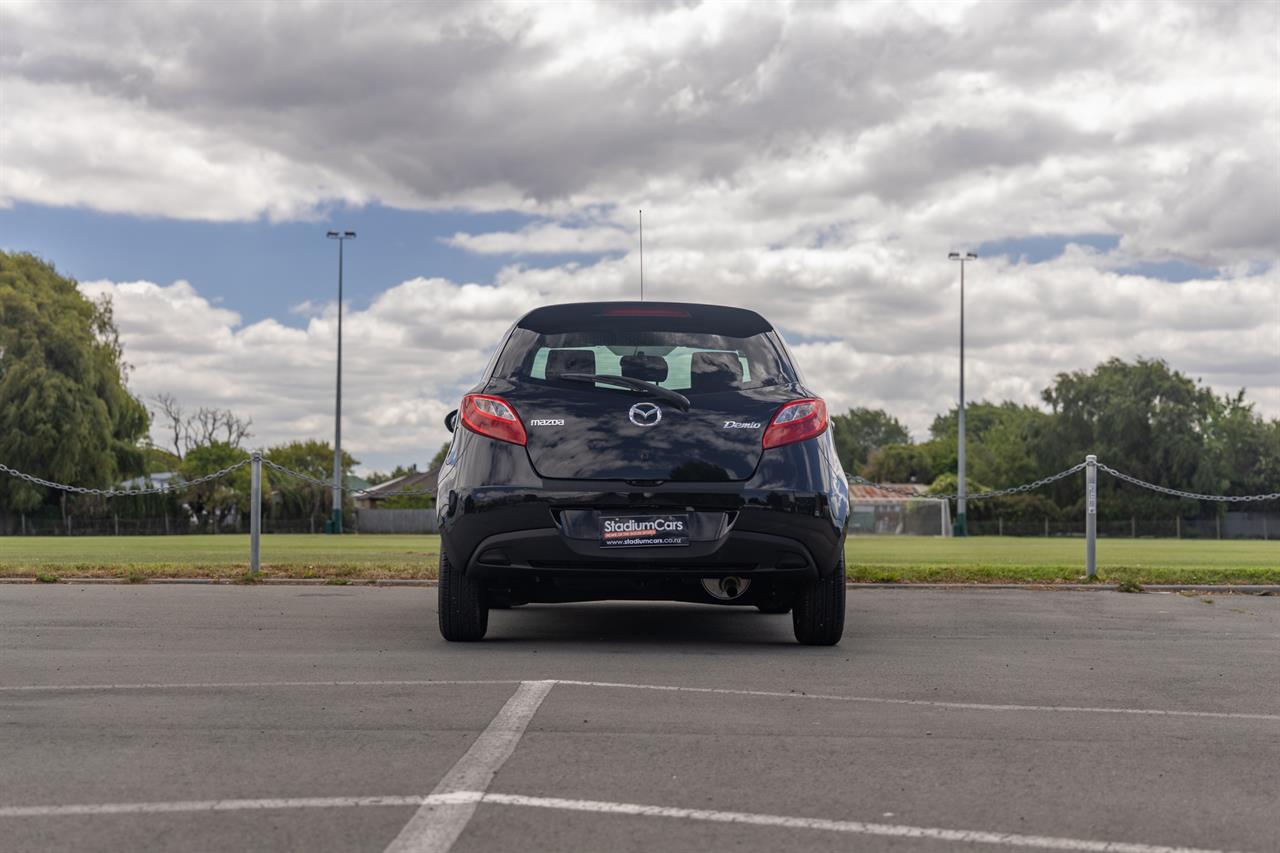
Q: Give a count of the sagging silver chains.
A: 4